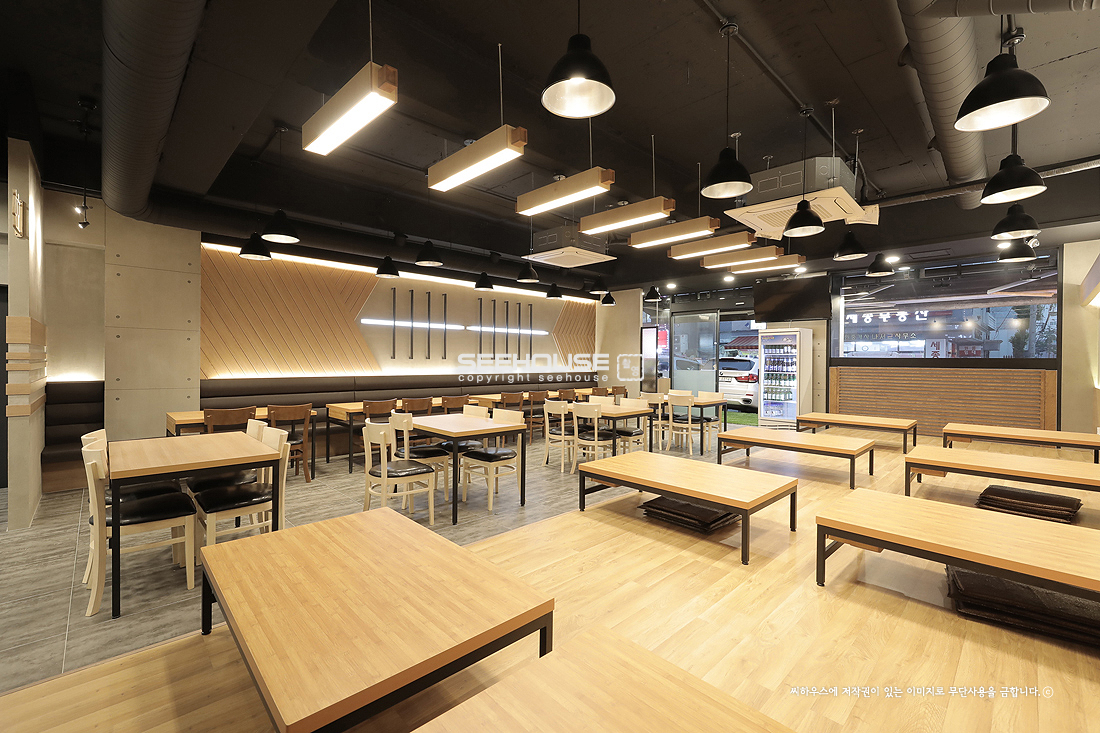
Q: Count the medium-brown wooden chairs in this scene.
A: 10